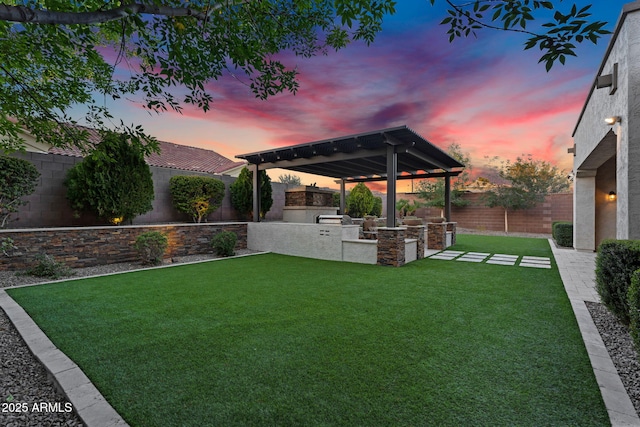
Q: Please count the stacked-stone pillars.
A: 4